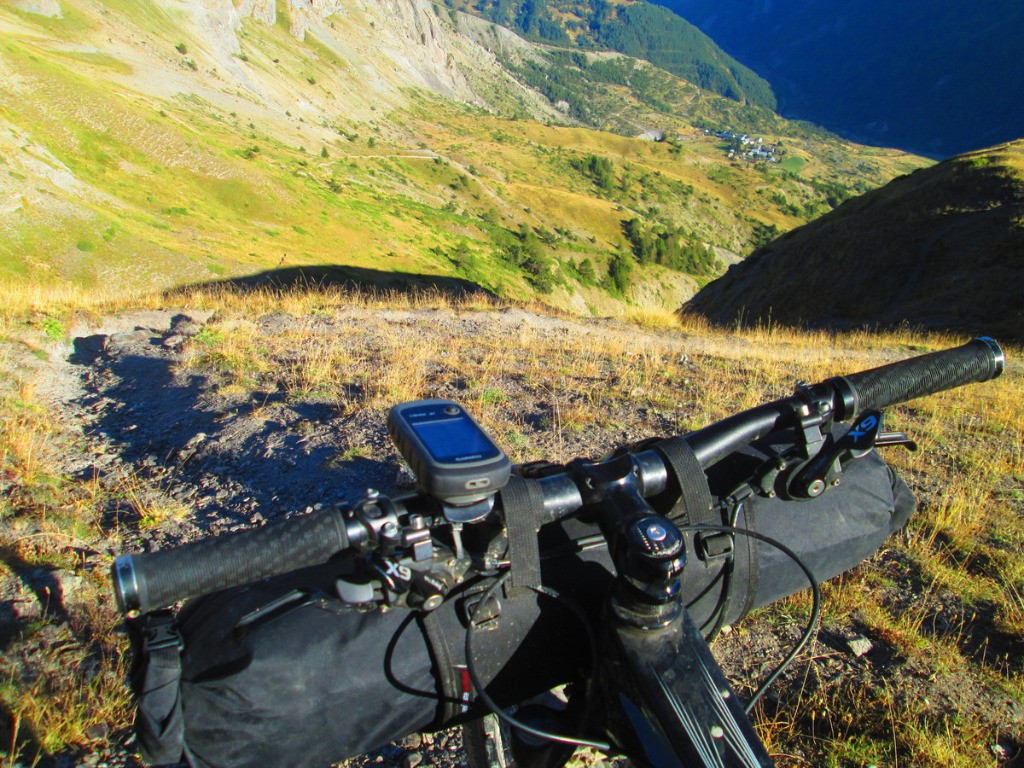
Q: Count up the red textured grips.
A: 0